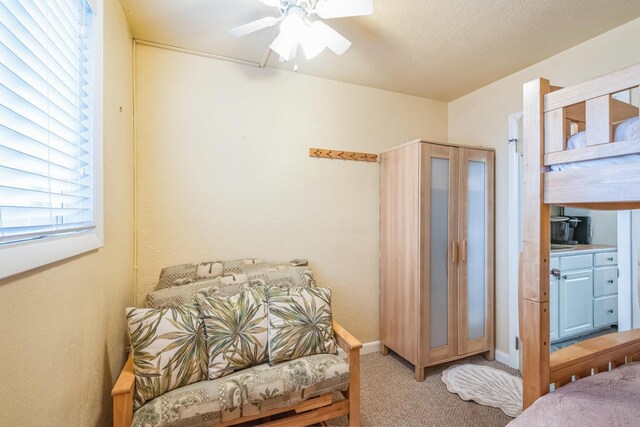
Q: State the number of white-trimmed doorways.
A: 1